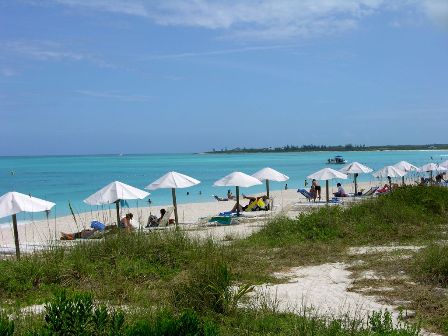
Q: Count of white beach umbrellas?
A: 11